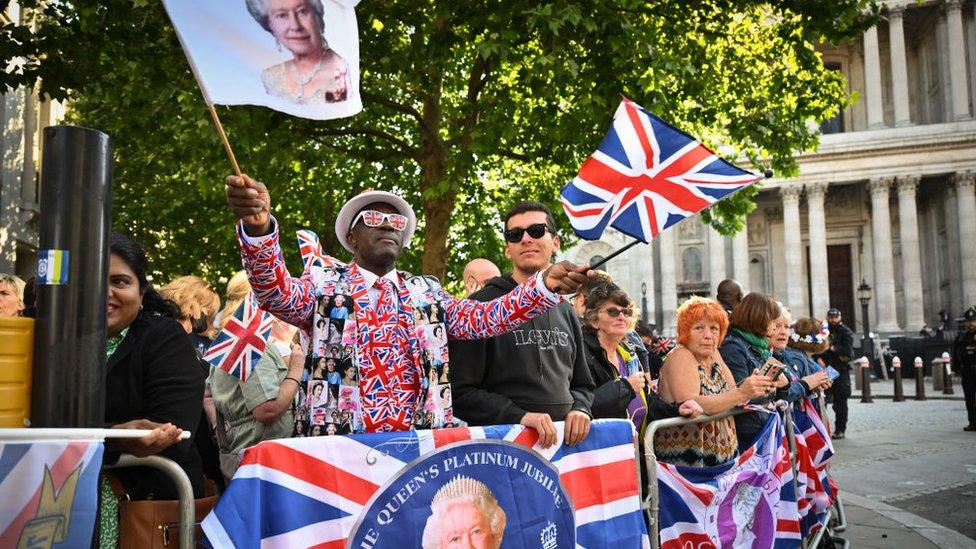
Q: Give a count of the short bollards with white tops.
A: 4